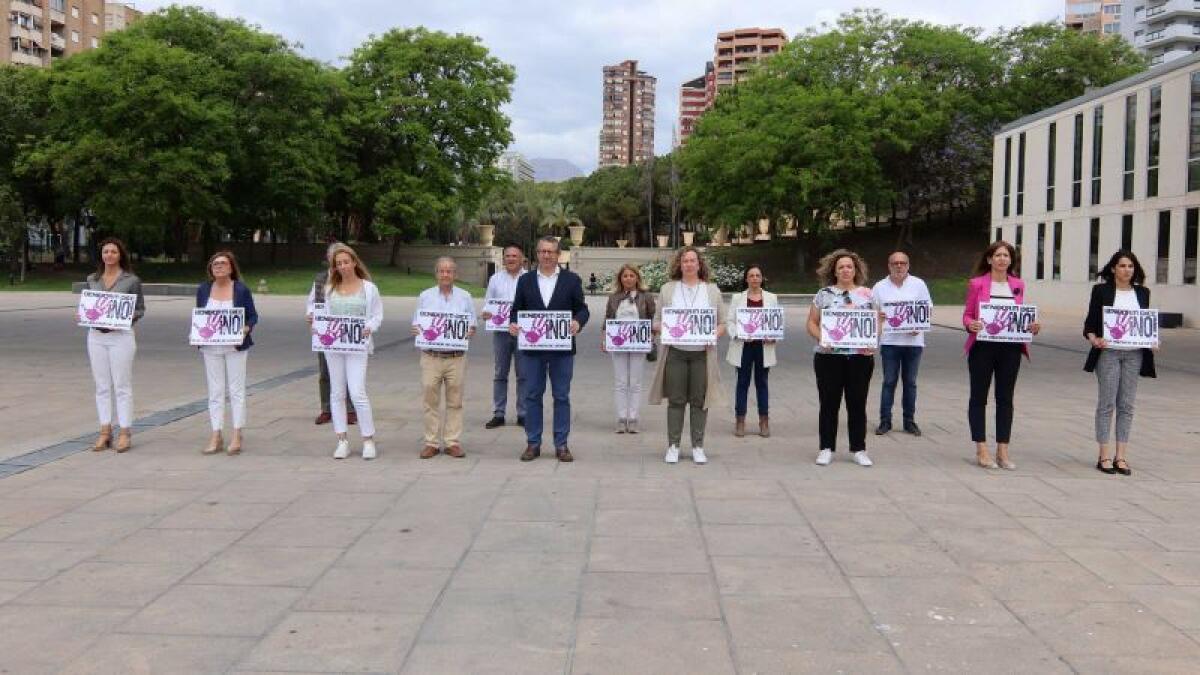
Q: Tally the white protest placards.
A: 13